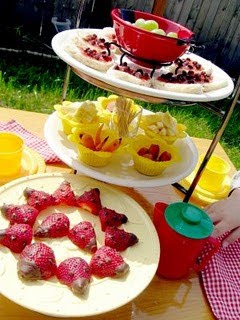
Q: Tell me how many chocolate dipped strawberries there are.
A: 12